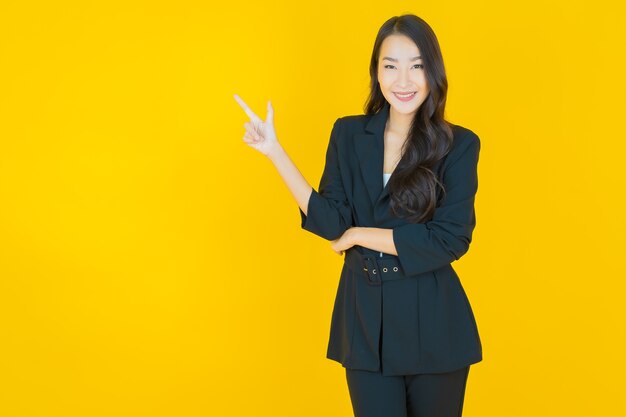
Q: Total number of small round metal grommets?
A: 3